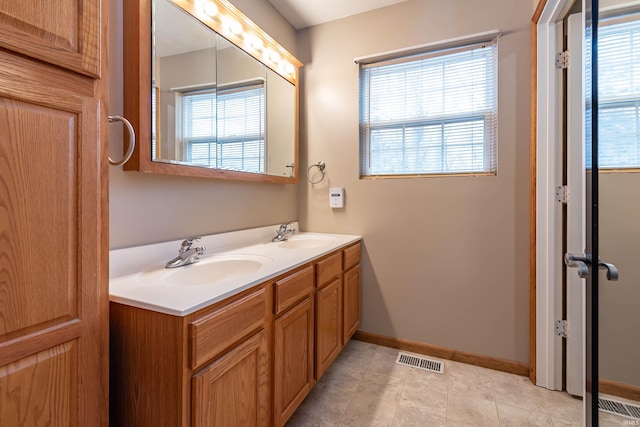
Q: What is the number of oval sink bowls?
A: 2